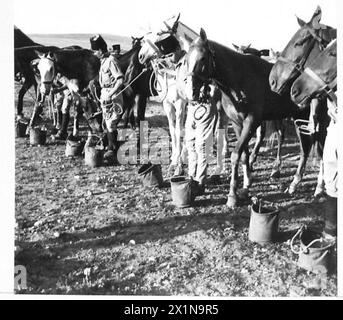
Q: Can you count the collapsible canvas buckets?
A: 8